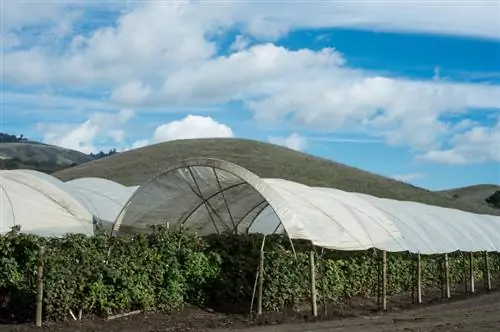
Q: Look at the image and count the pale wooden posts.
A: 8